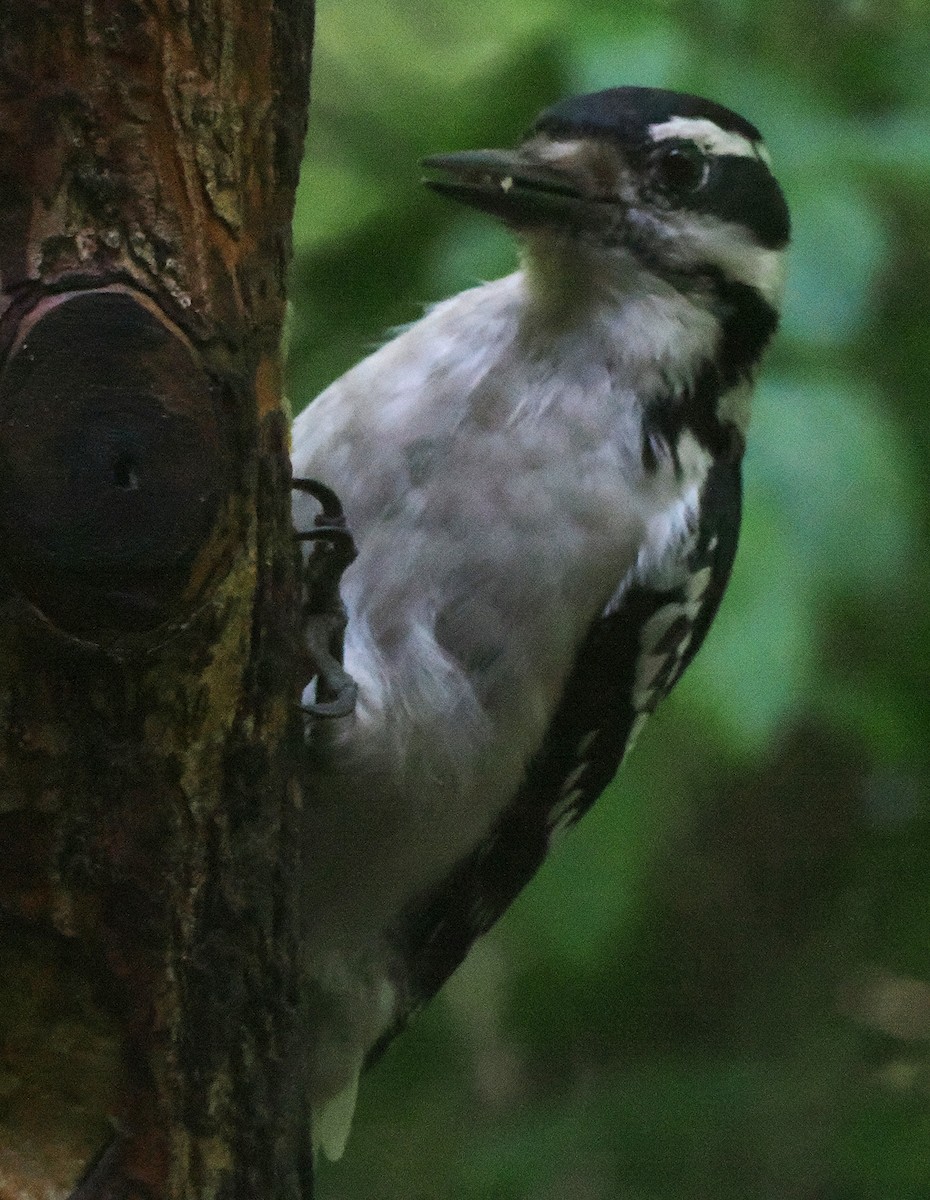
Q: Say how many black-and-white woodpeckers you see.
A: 1